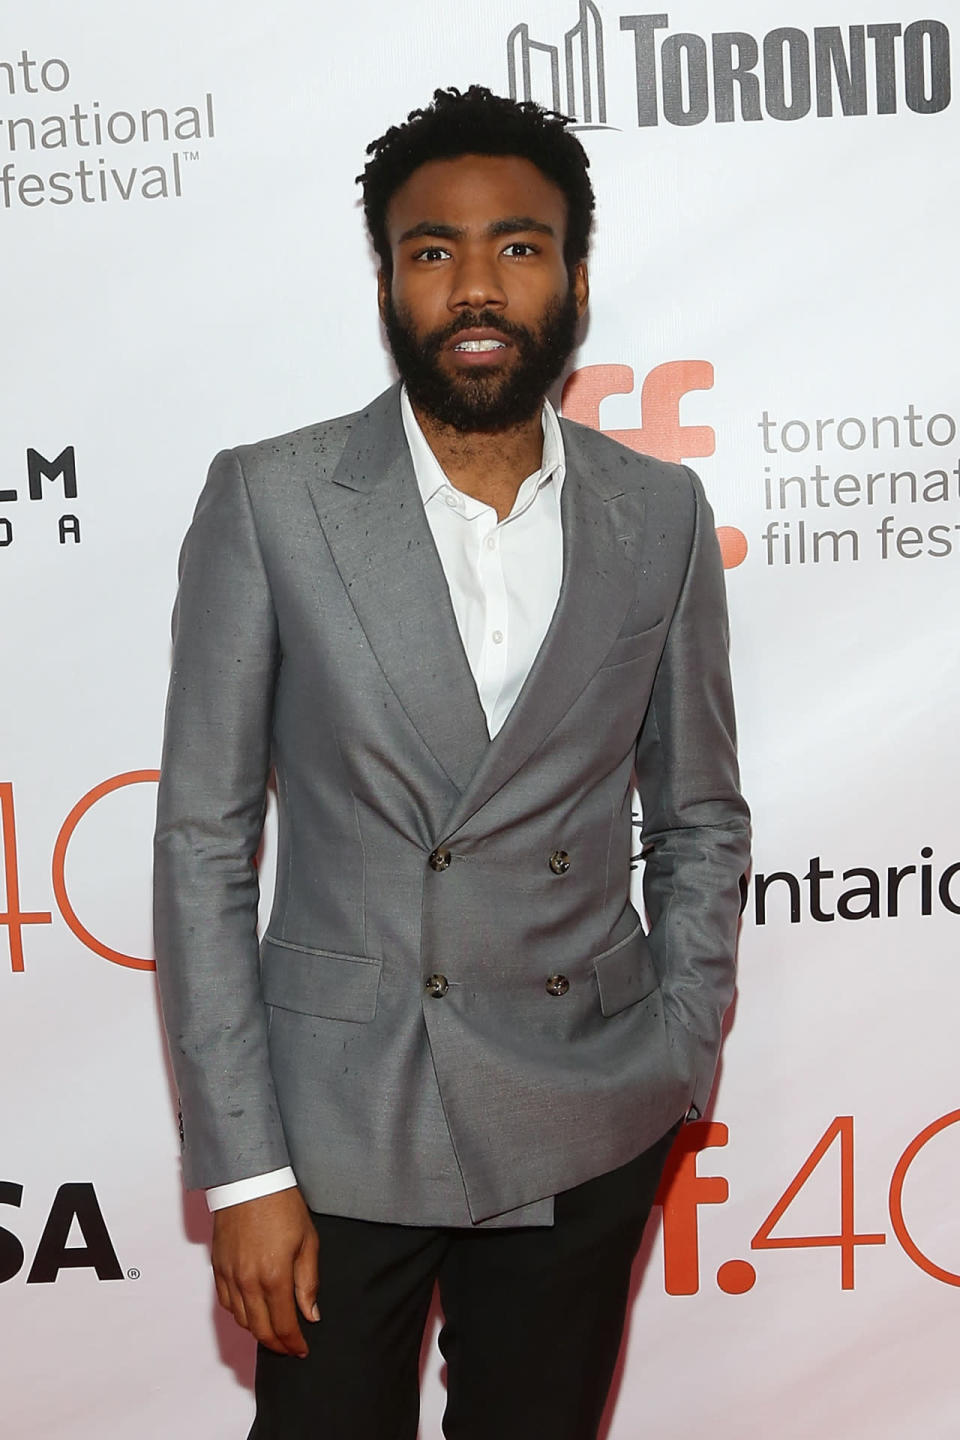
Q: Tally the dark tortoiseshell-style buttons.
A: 4